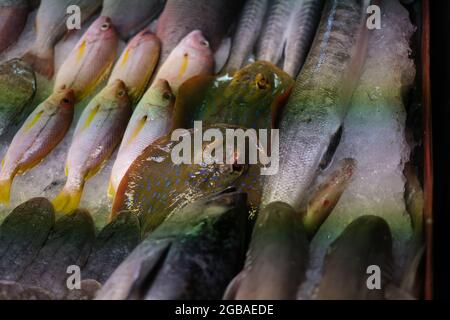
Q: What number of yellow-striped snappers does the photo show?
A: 6